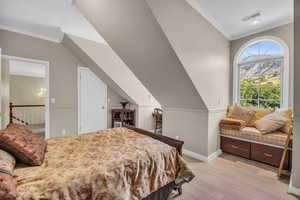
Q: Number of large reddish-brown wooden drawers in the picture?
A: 2